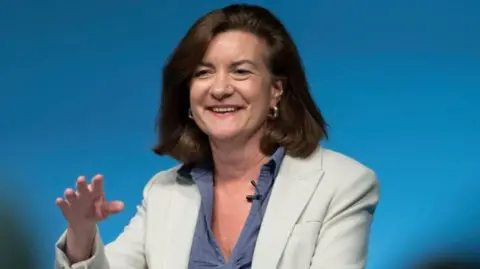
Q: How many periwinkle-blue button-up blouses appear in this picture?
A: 1